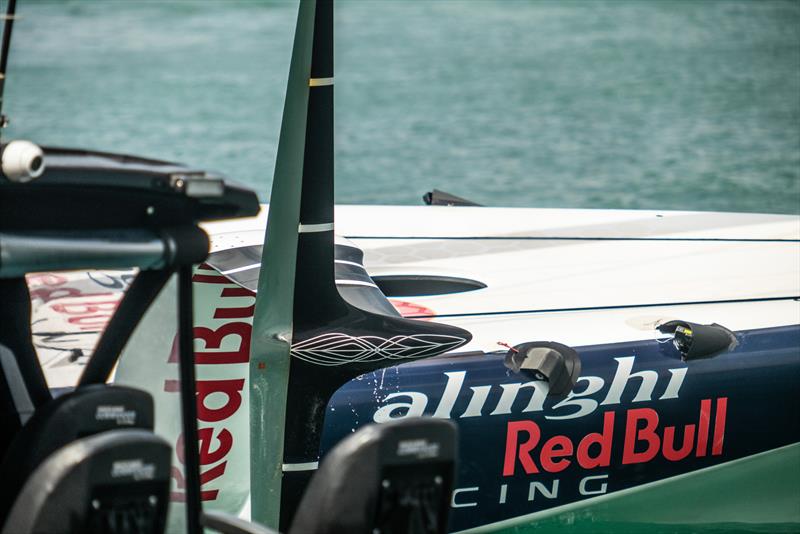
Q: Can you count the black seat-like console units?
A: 3